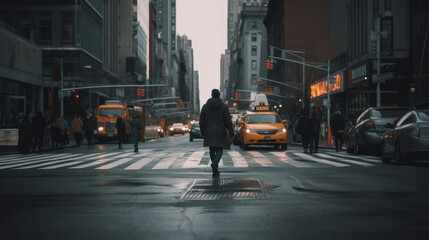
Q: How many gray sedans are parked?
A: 2